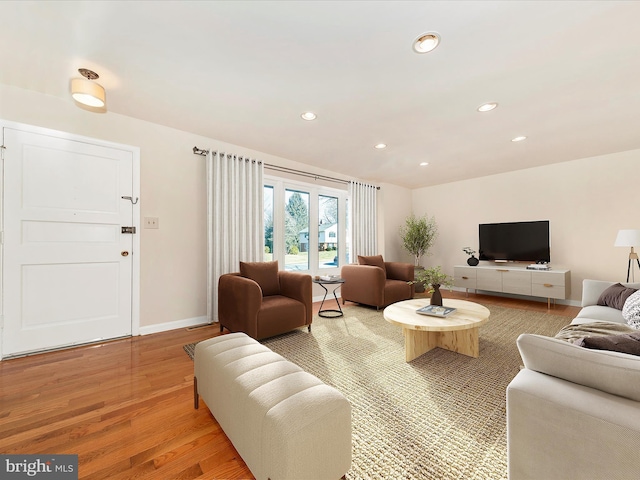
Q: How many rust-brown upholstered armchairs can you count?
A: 2